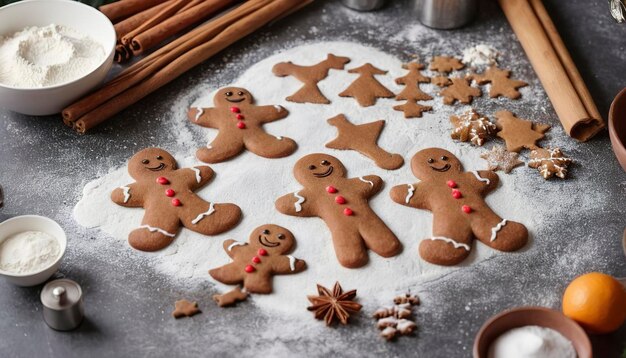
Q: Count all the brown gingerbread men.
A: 5